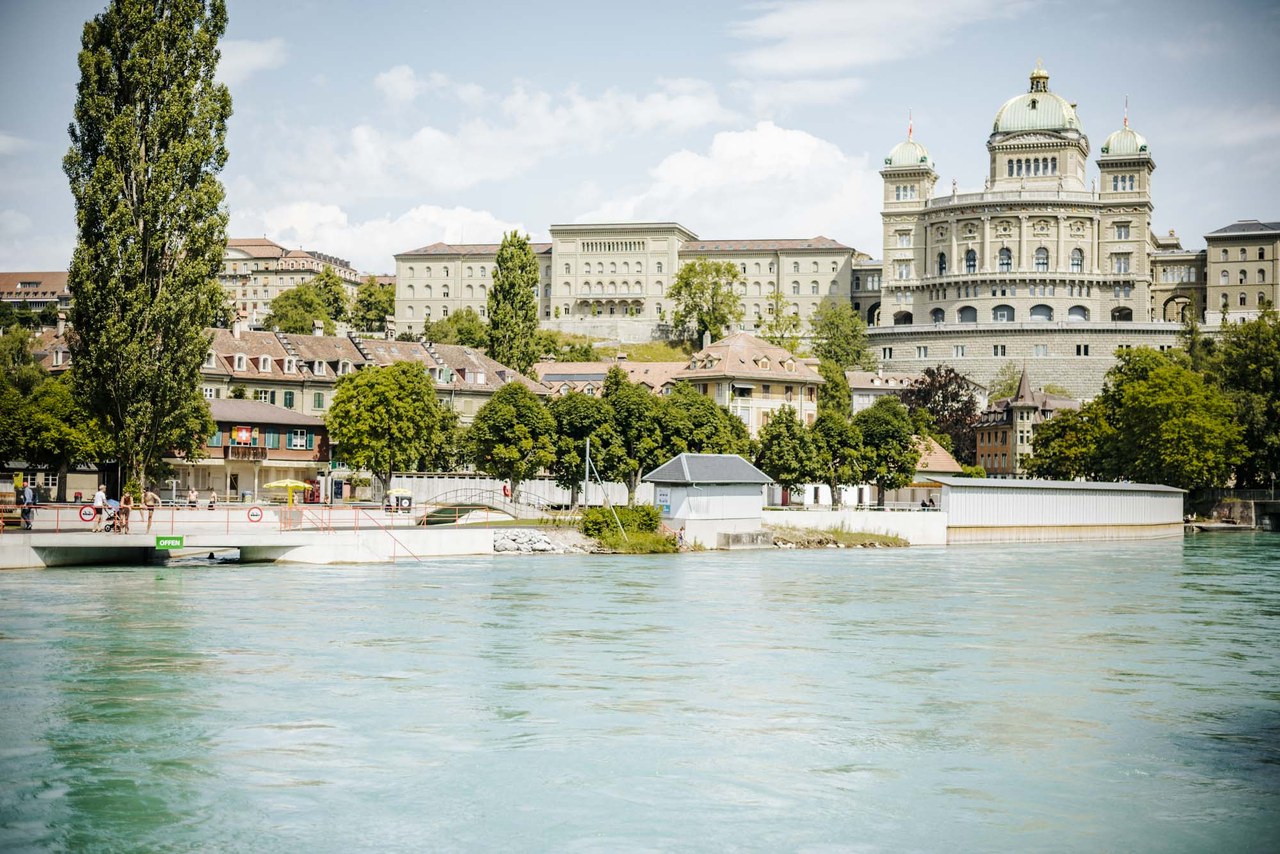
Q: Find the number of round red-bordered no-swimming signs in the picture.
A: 2